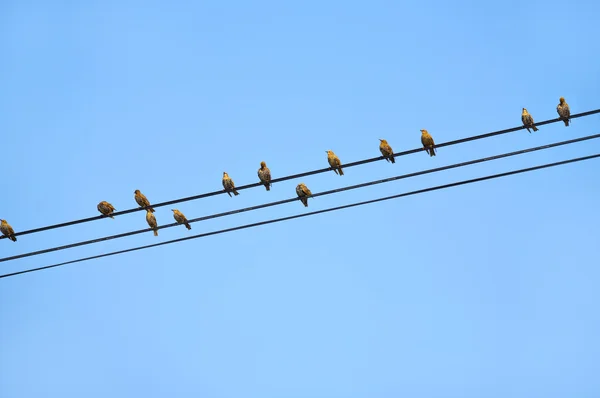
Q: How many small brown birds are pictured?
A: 13